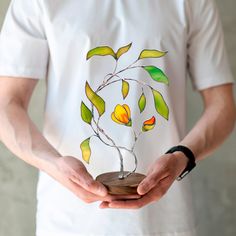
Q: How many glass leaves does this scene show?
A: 10